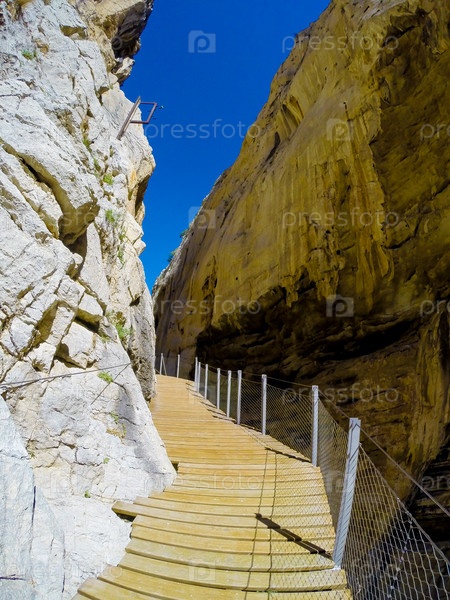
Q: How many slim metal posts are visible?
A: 11